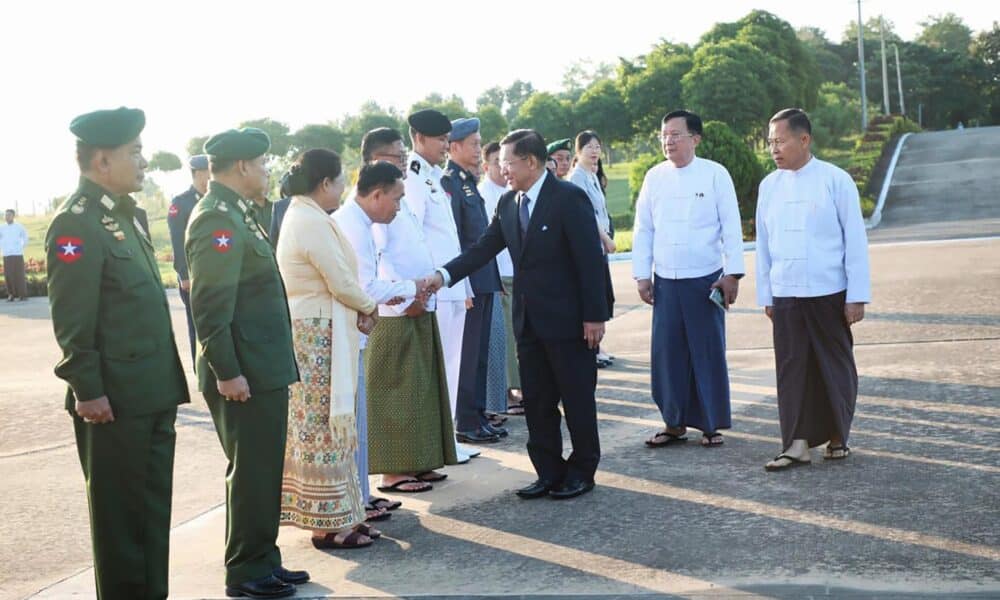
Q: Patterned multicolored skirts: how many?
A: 1